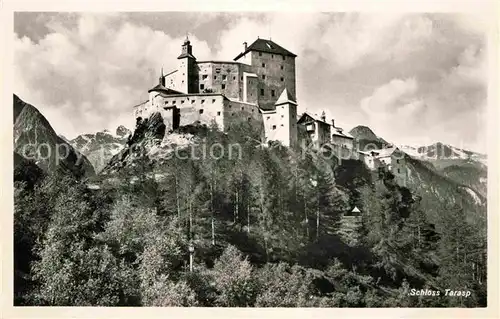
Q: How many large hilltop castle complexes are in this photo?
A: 1